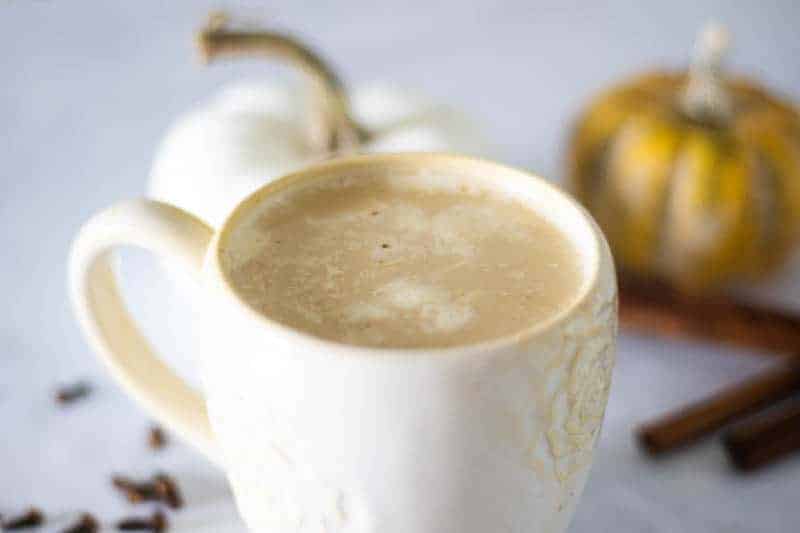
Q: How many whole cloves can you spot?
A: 7